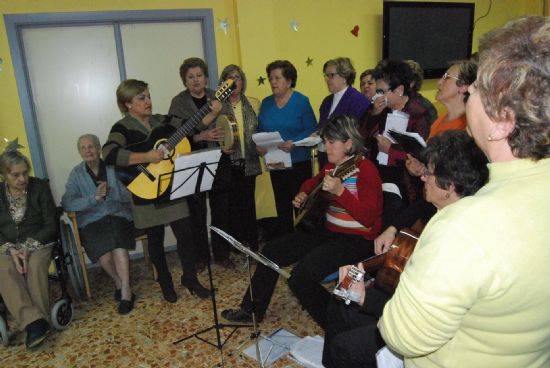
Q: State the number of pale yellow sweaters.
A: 1